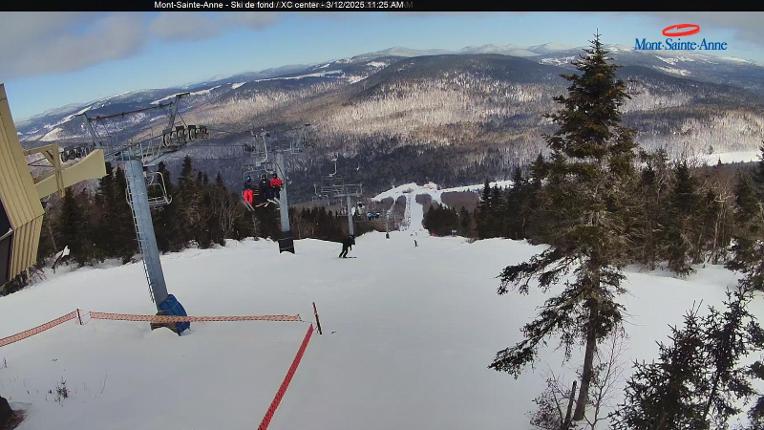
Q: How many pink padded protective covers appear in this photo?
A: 0